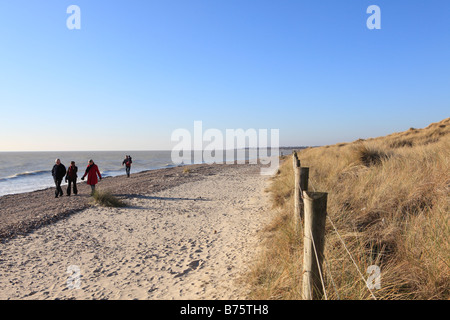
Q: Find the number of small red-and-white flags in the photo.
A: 0